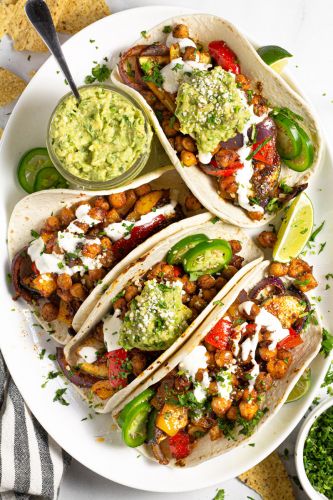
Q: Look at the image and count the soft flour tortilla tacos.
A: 4